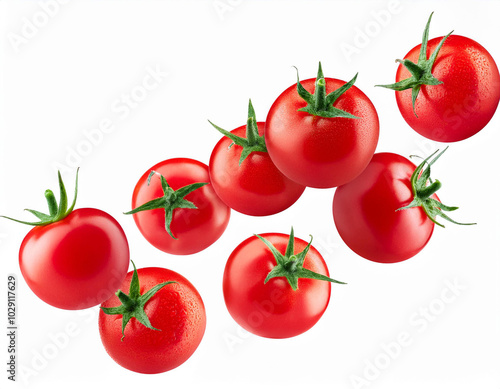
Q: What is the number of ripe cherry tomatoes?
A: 8